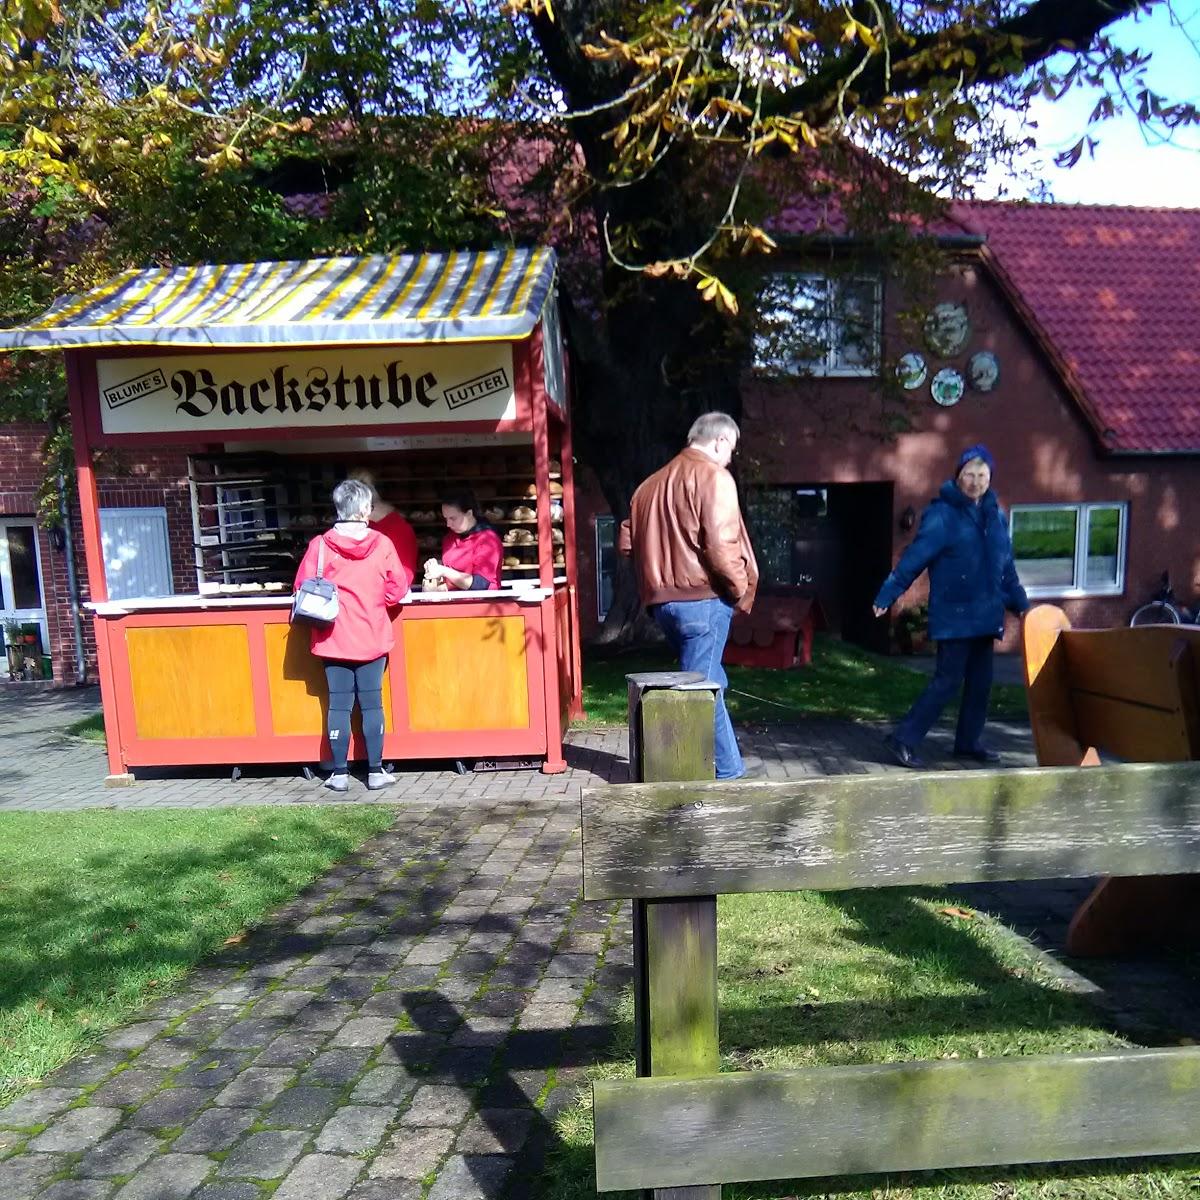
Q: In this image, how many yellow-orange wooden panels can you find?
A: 3